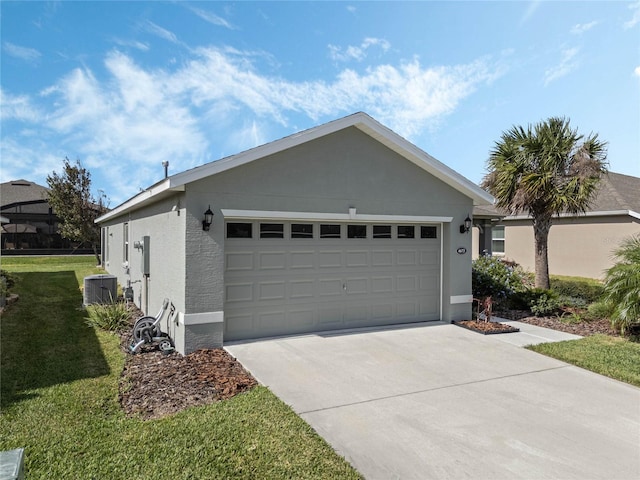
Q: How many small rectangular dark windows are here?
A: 8